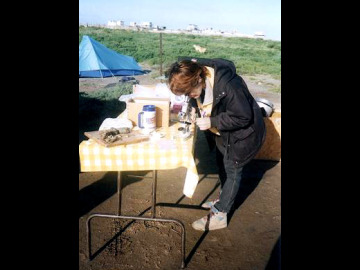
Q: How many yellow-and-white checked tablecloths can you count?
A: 1